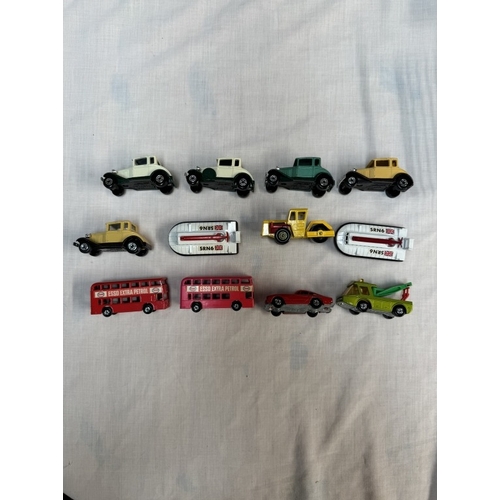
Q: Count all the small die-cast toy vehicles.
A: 12